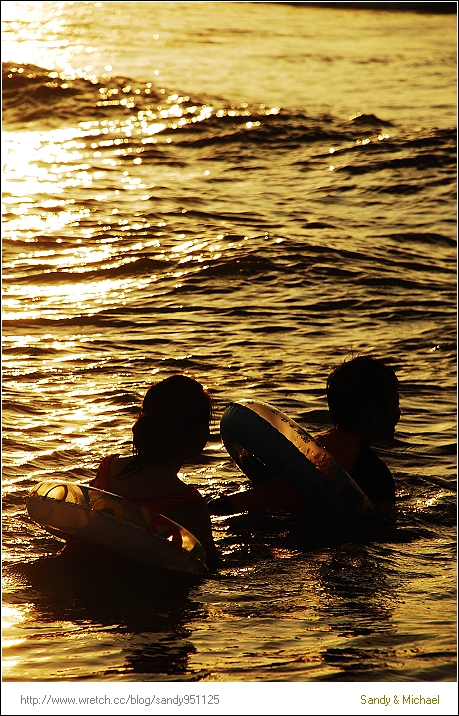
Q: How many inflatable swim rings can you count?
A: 2